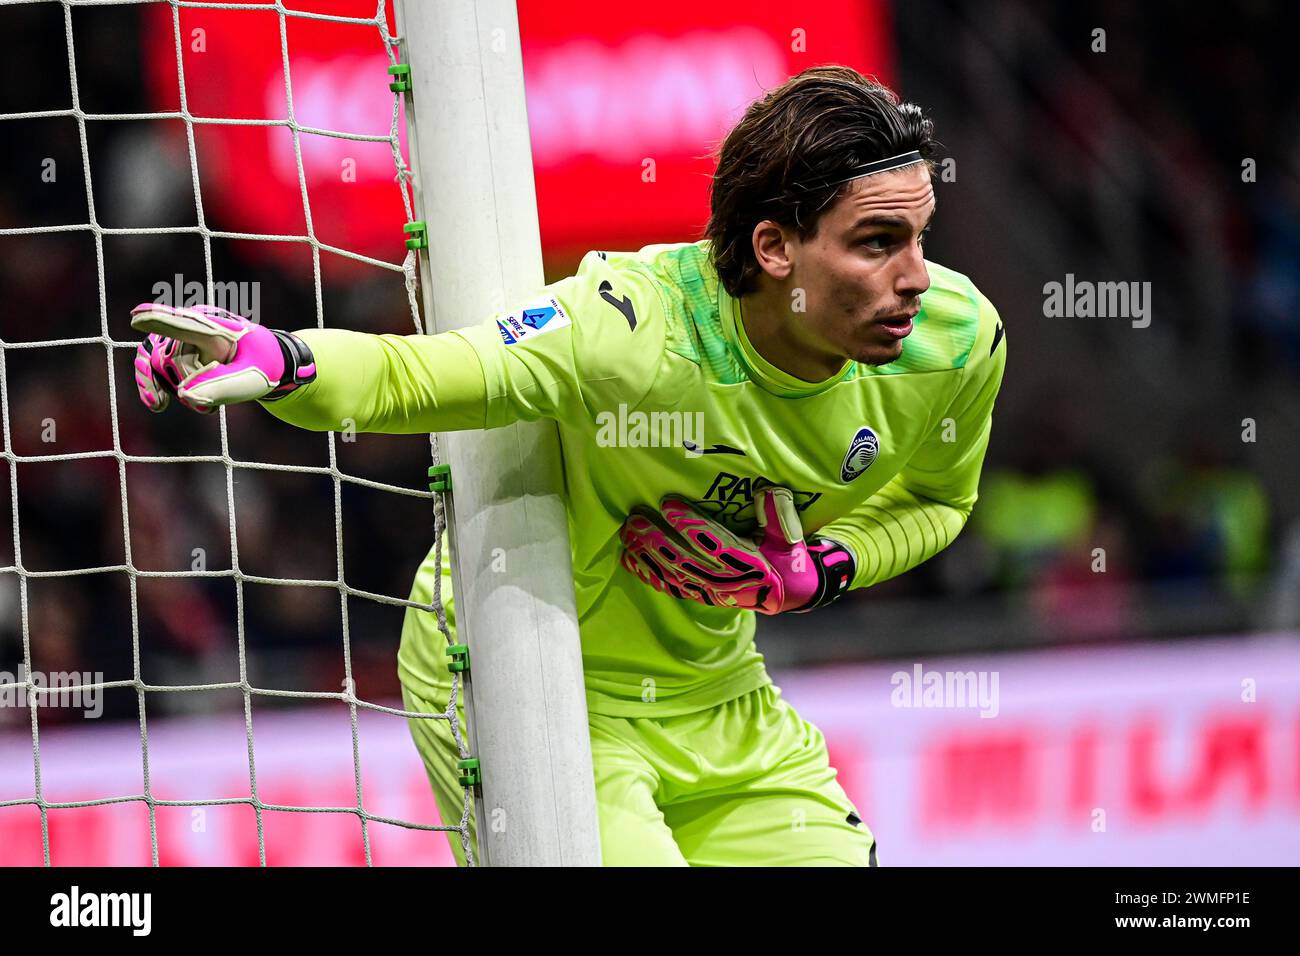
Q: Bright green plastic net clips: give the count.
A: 5